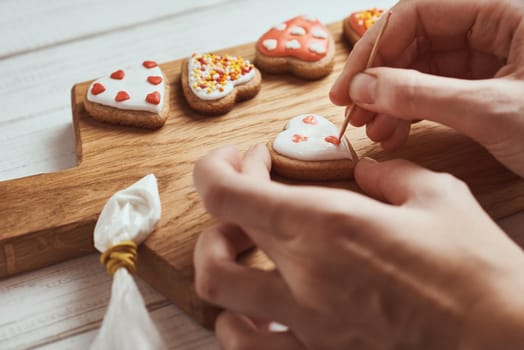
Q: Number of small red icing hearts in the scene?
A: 9